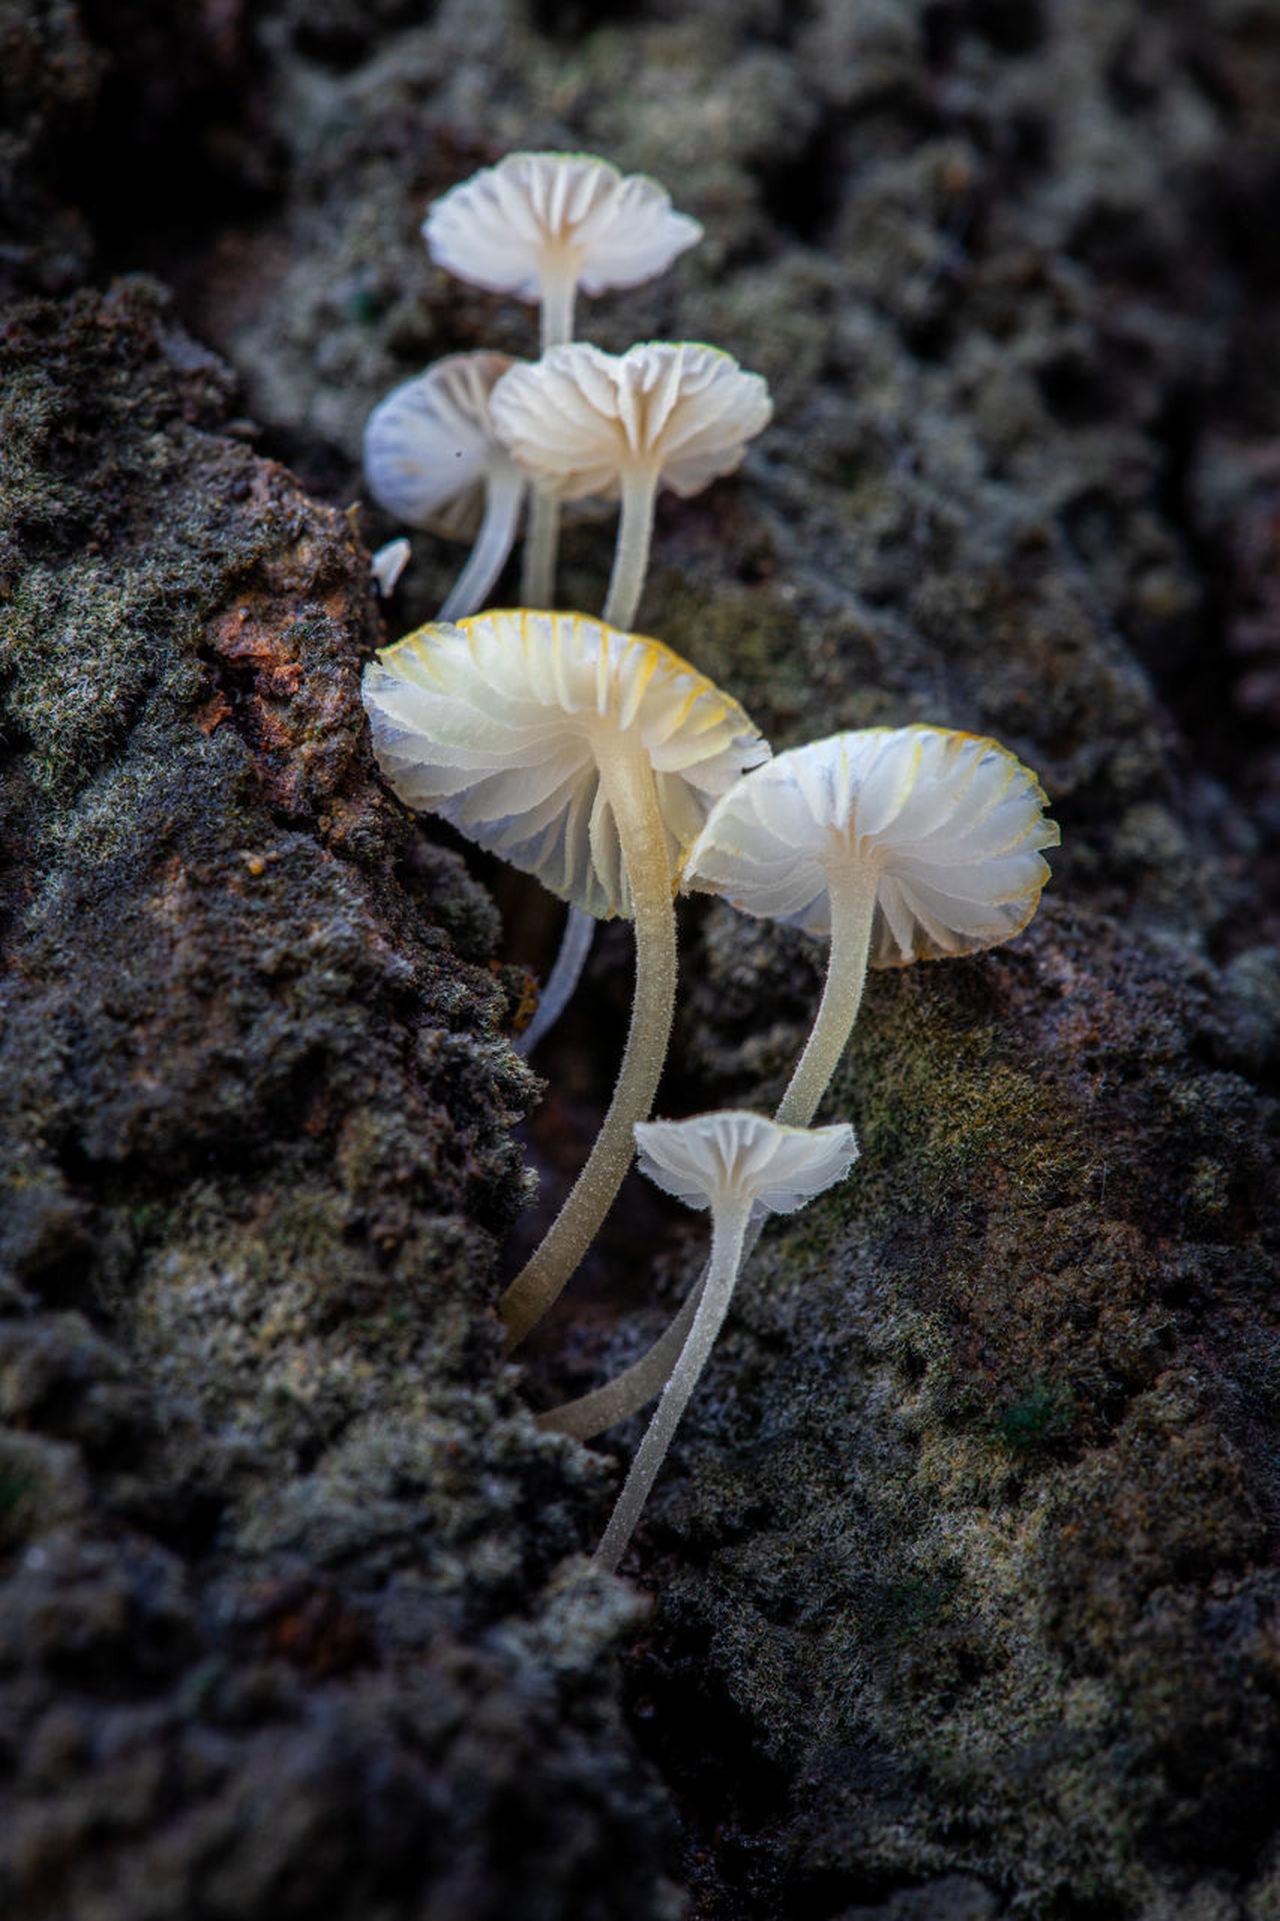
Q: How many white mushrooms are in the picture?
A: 6